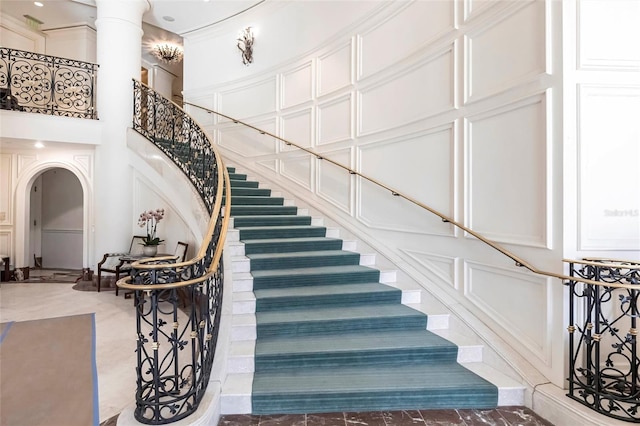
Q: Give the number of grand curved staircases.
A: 1